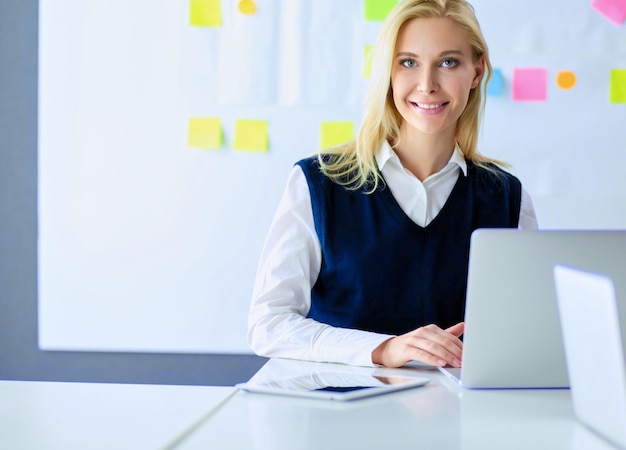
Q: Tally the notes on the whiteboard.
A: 12